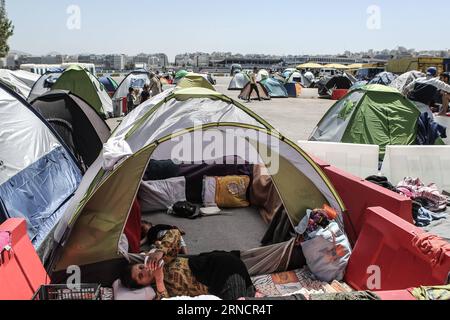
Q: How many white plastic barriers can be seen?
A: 2